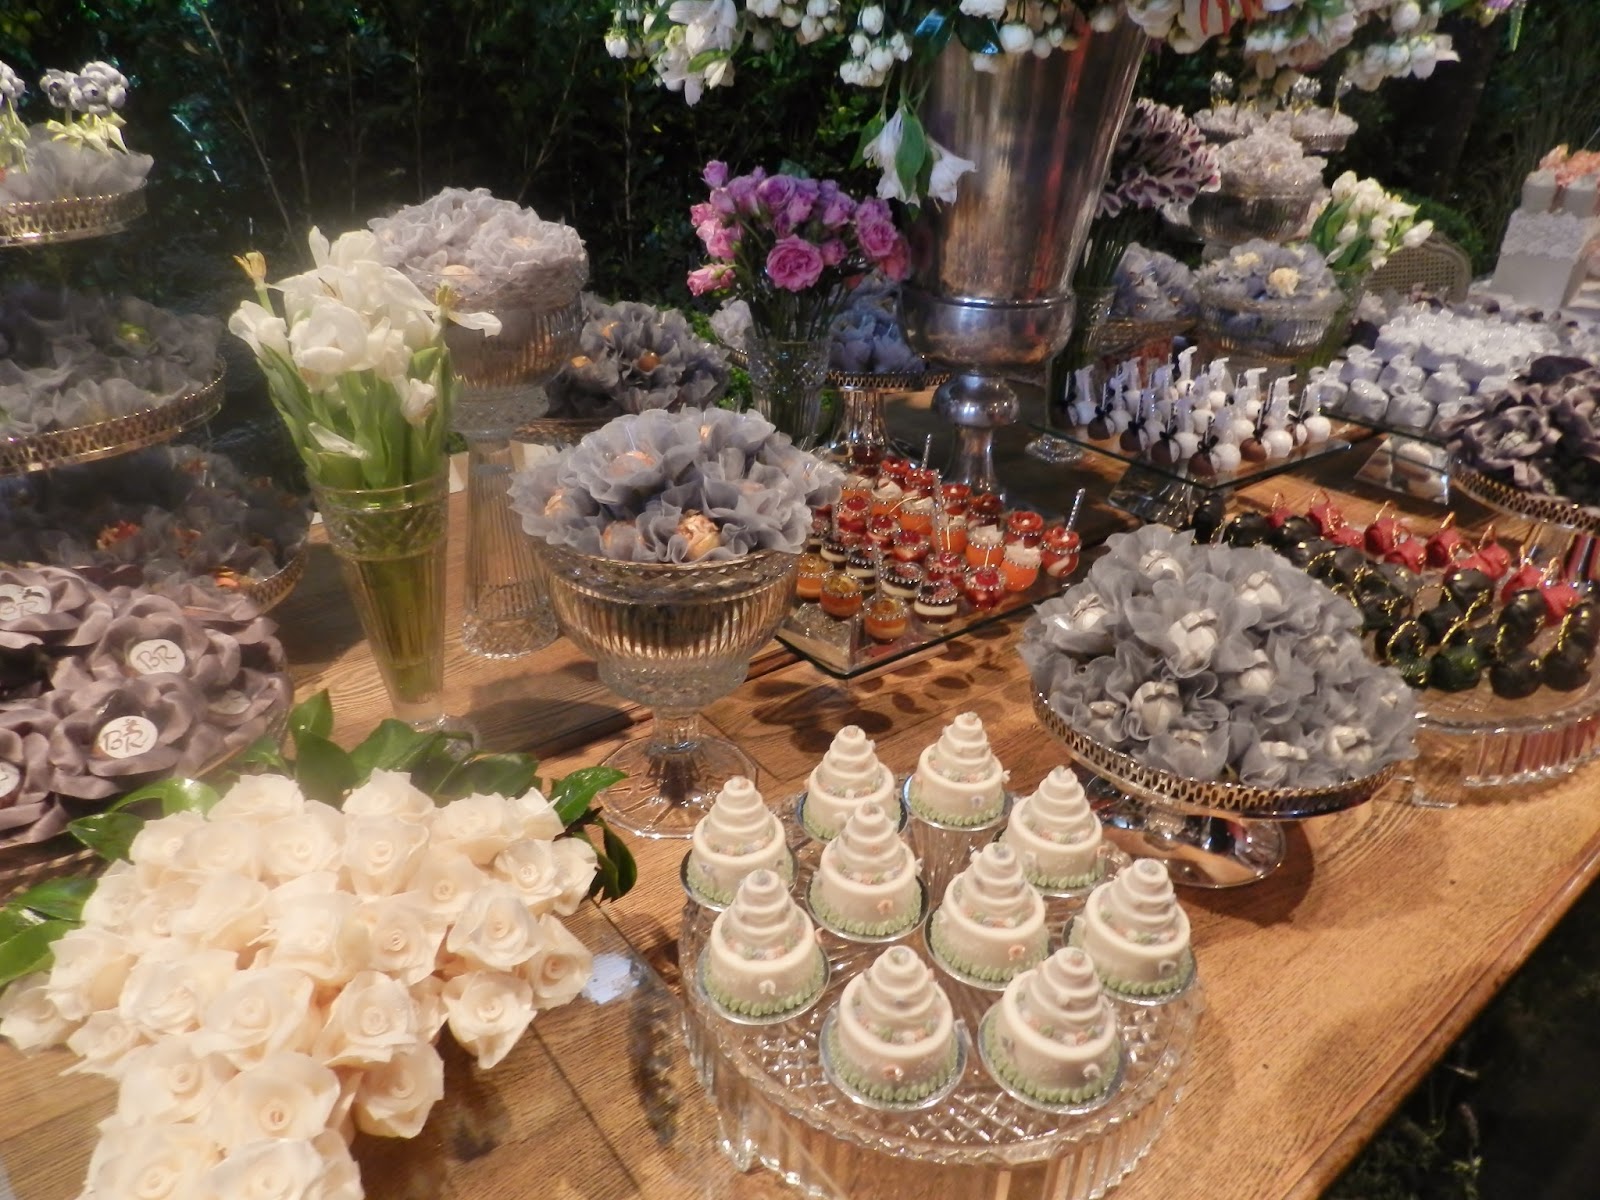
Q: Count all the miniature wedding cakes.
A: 10